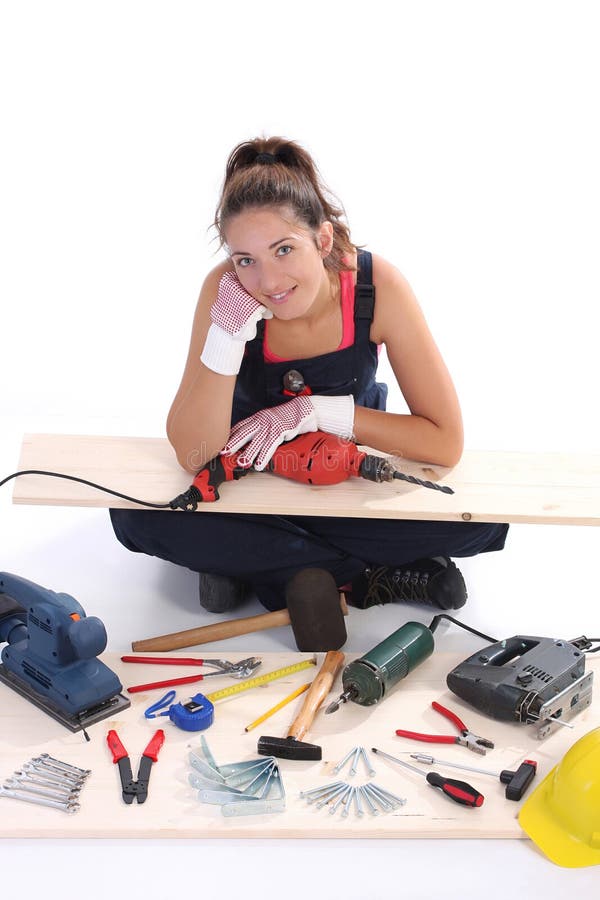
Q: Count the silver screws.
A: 13